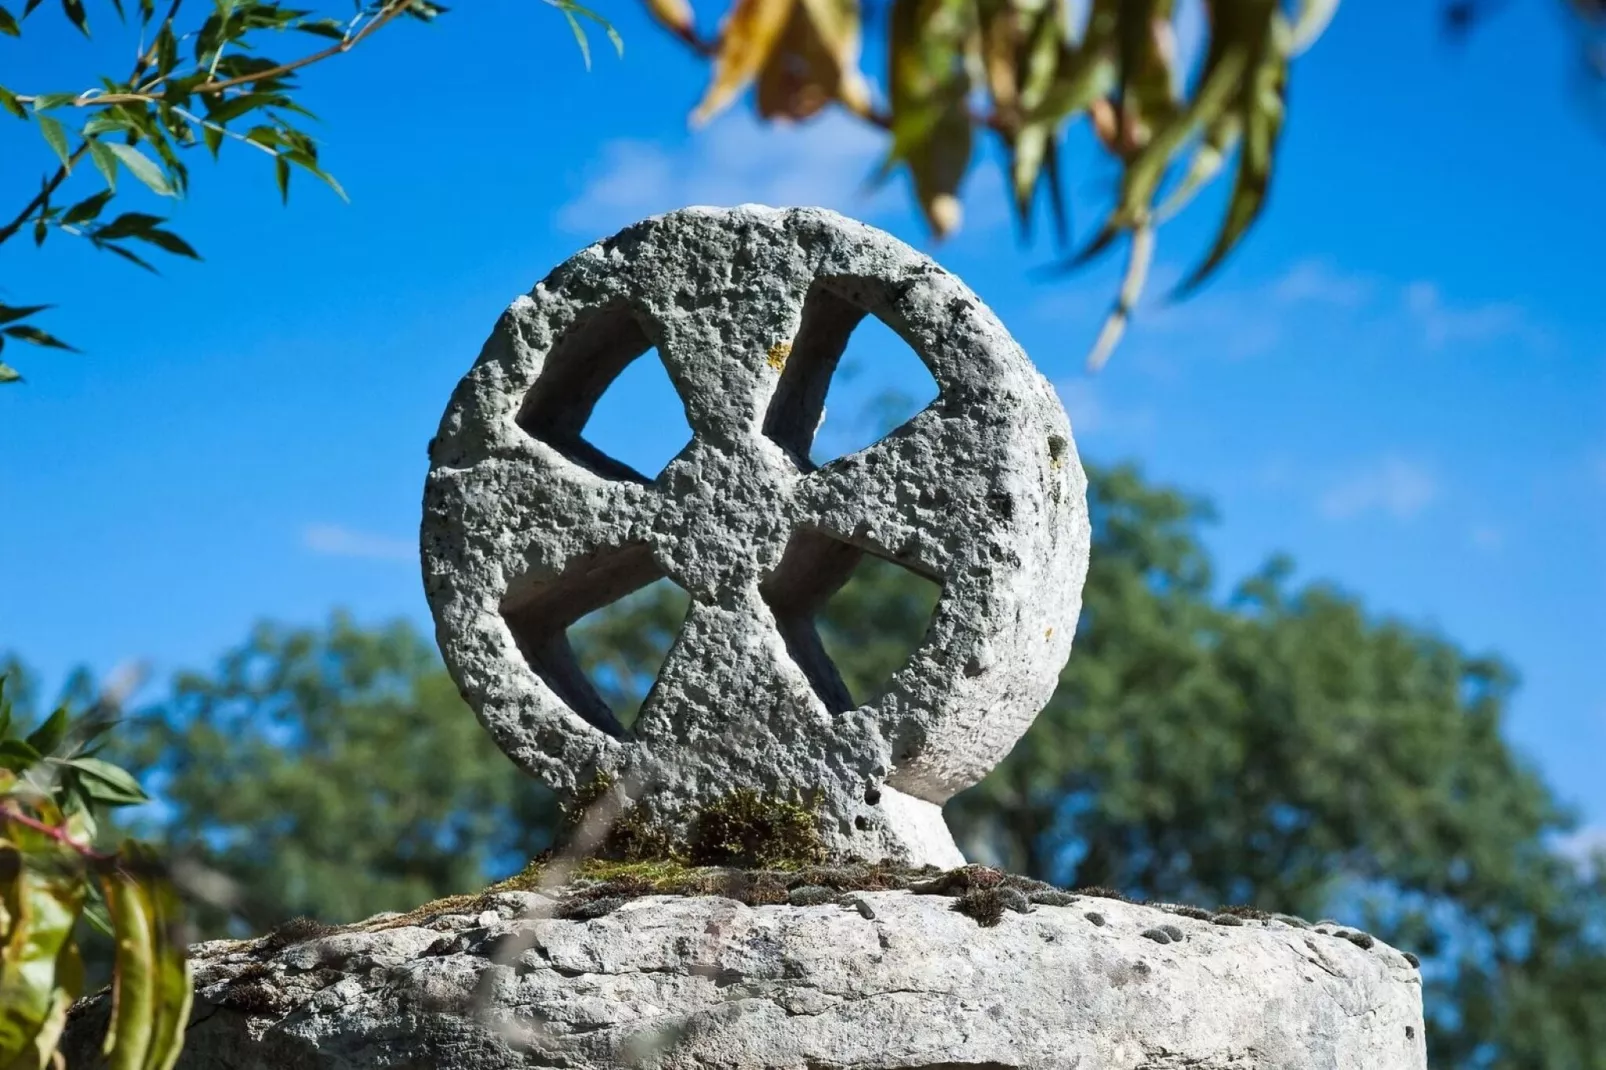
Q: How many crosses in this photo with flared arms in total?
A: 1